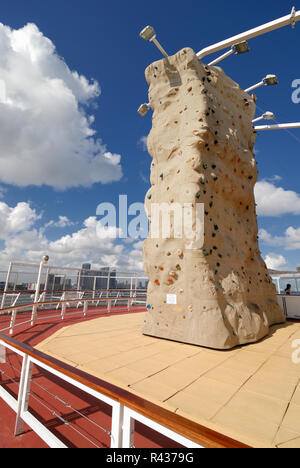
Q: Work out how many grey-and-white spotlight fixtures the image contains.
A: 5